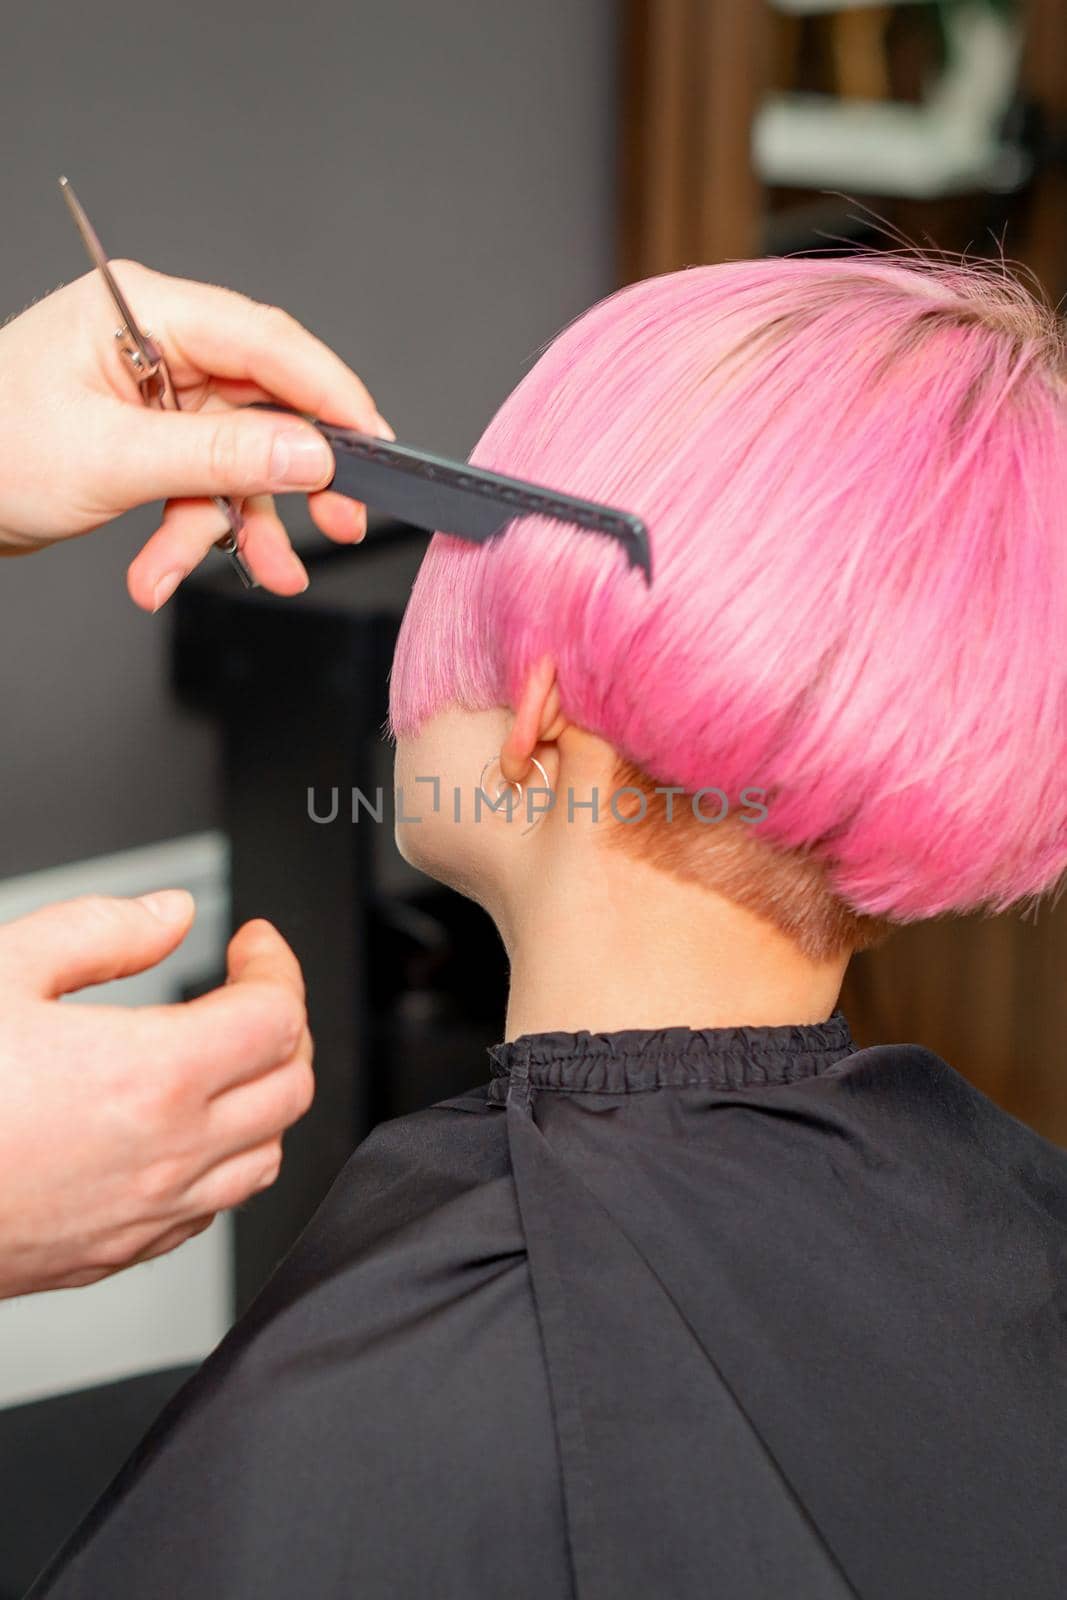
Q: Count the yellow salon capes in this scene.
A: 0